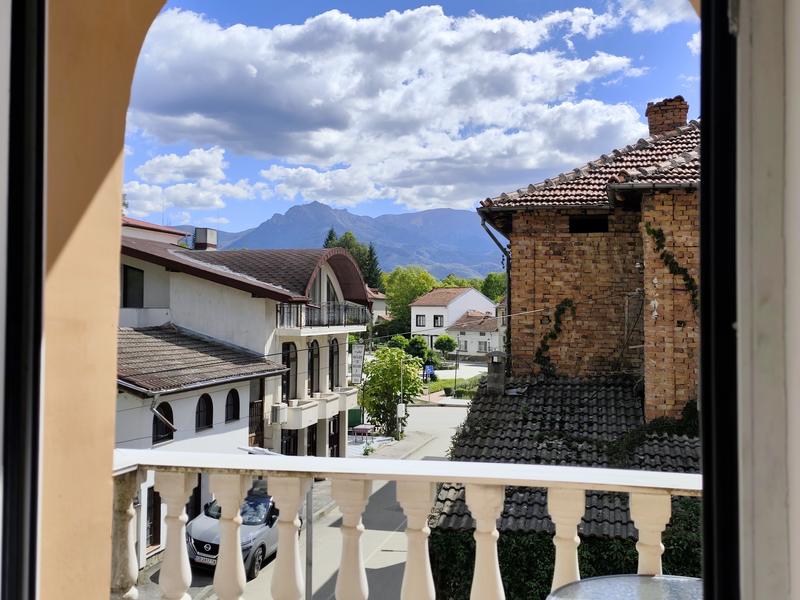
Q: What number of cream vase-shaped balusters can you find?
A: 9